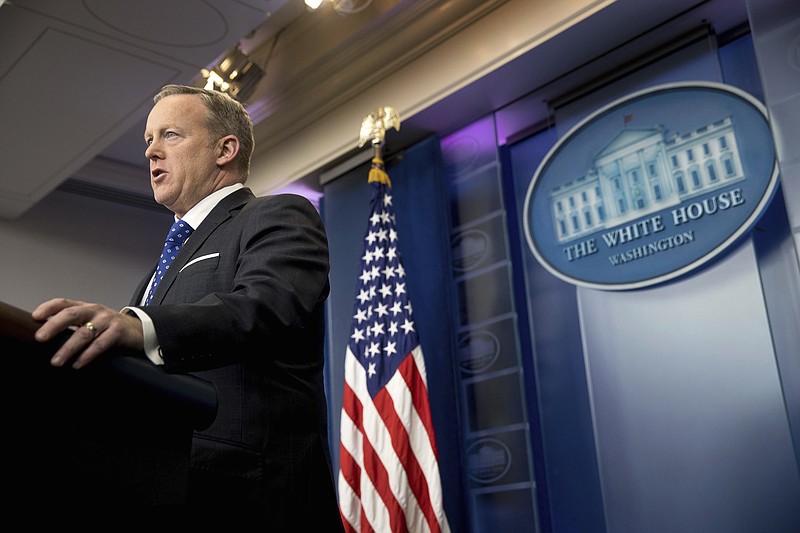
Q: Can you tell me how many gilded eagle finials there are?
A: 1